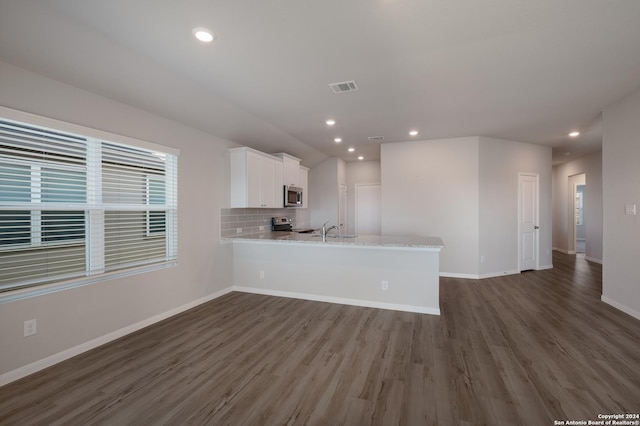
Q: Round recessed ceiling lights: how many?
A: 7